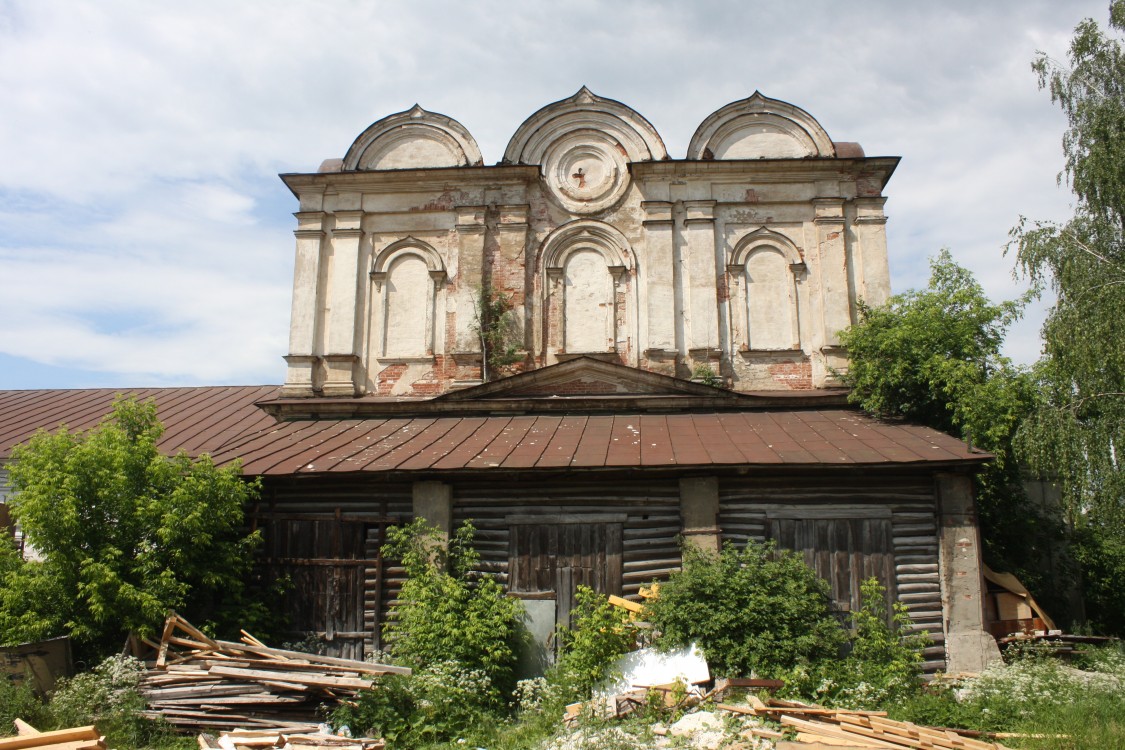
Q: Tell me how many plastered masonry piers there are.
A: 3